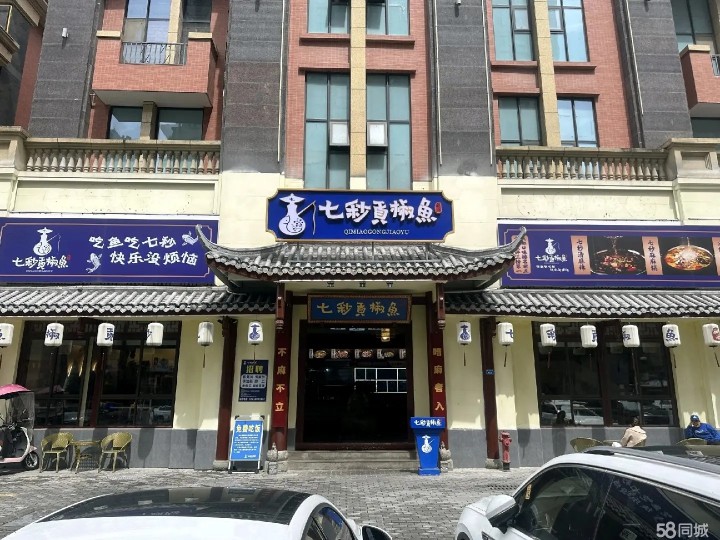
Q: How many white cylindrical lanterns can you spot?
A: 13